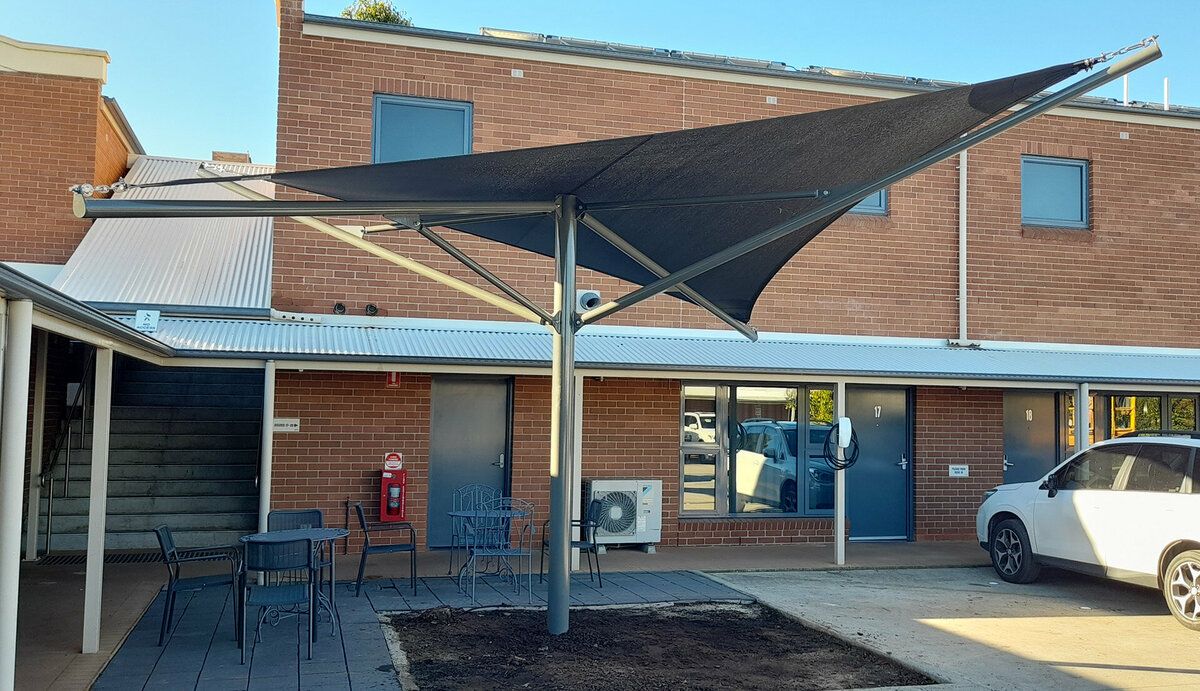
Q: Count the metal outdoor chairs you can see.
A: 7